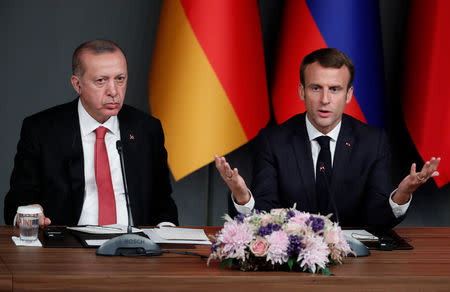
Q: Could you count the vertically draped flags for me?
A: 3